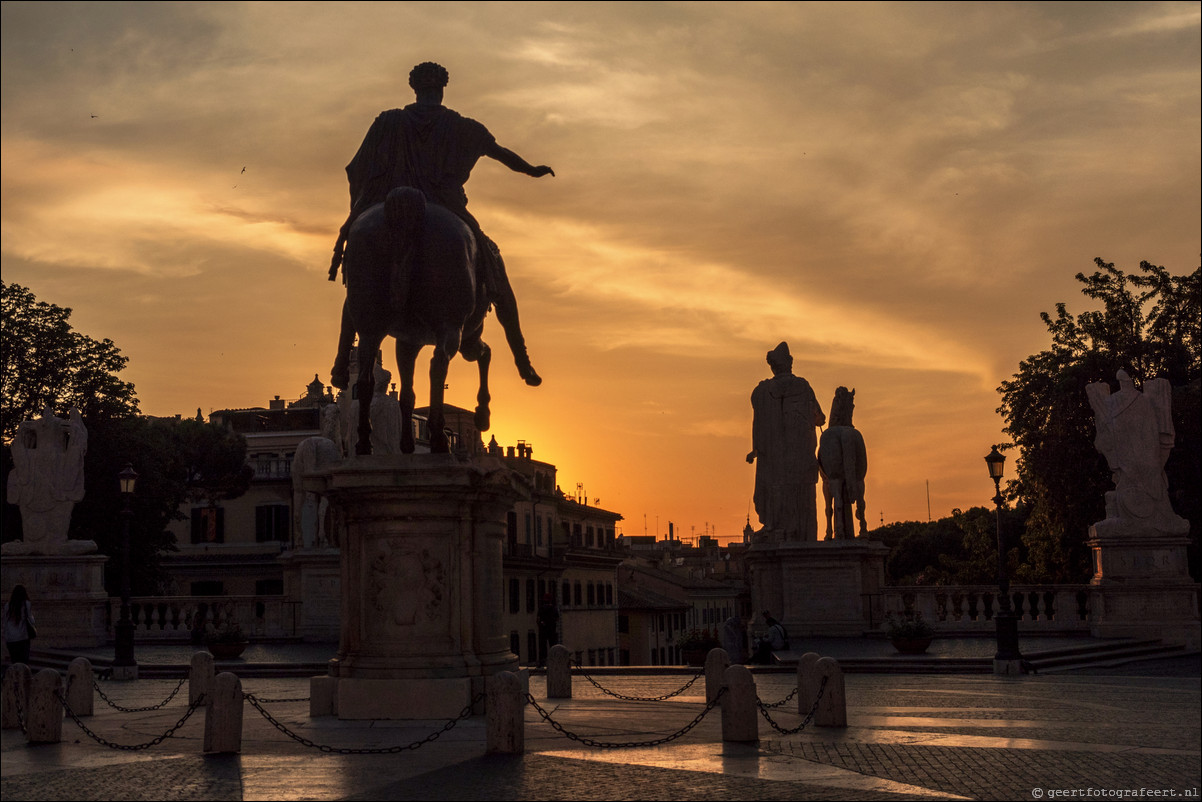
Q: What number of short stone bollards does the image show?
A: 11